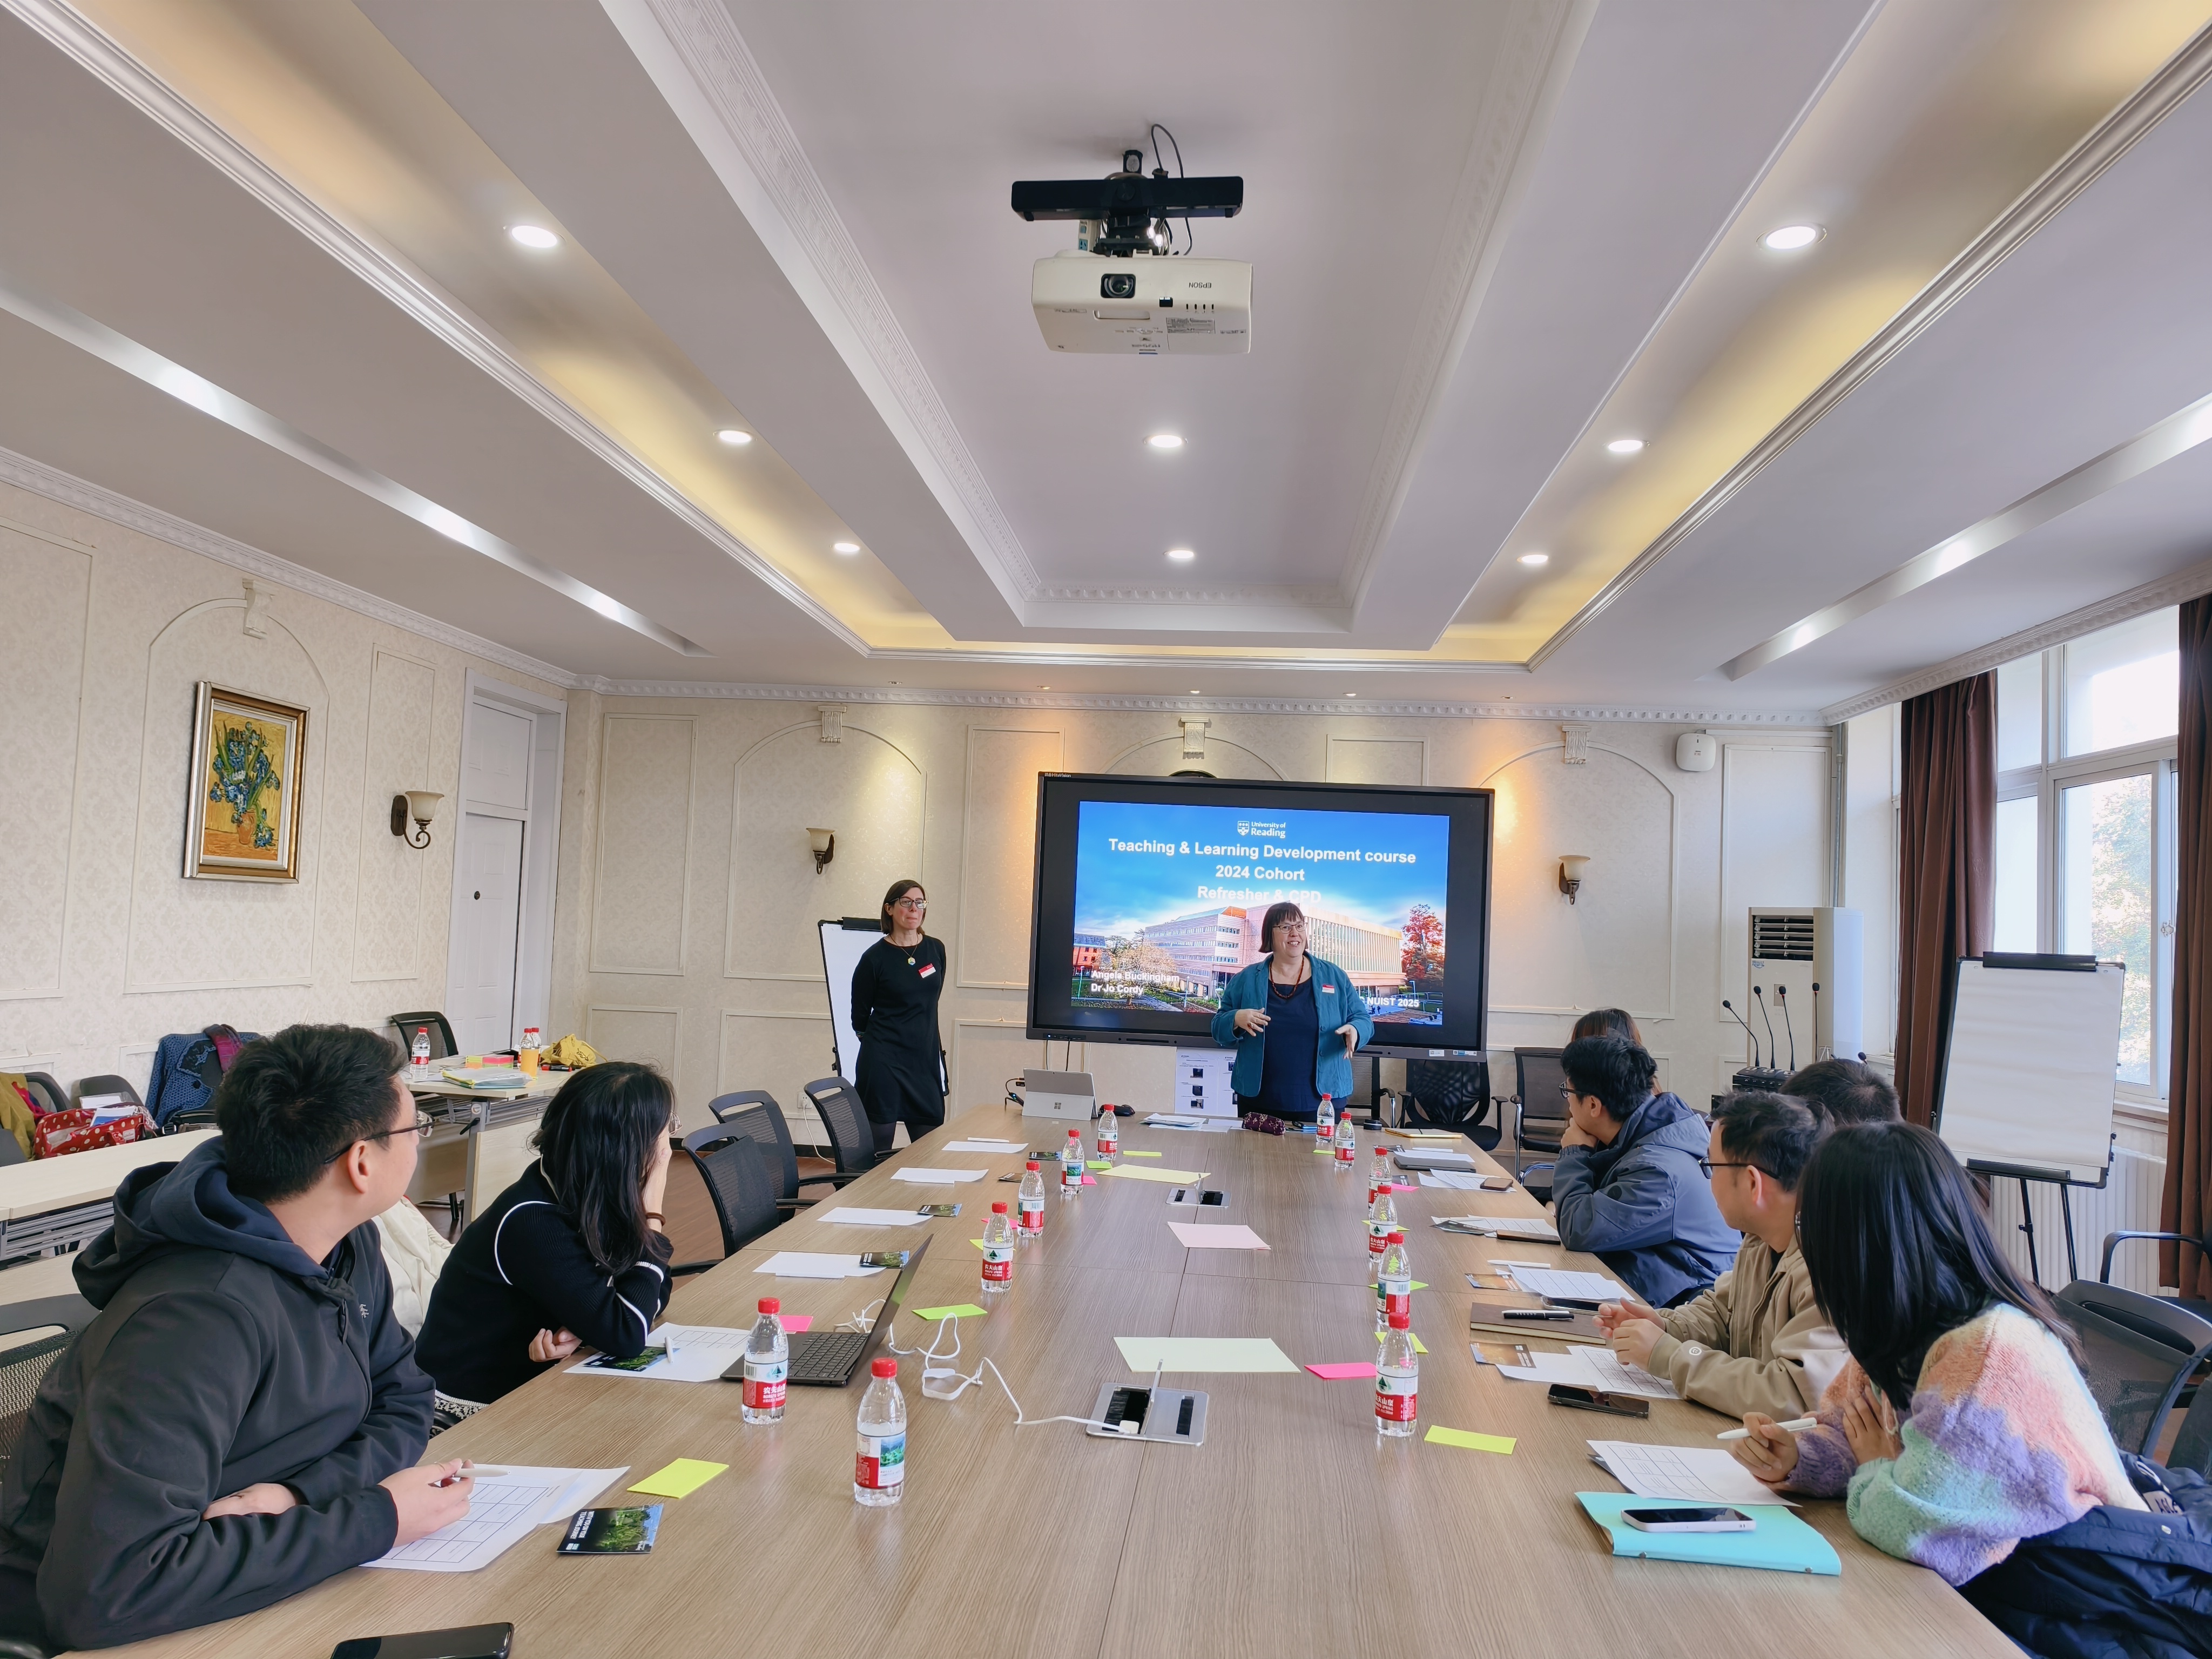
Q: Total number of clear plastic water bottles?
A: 15